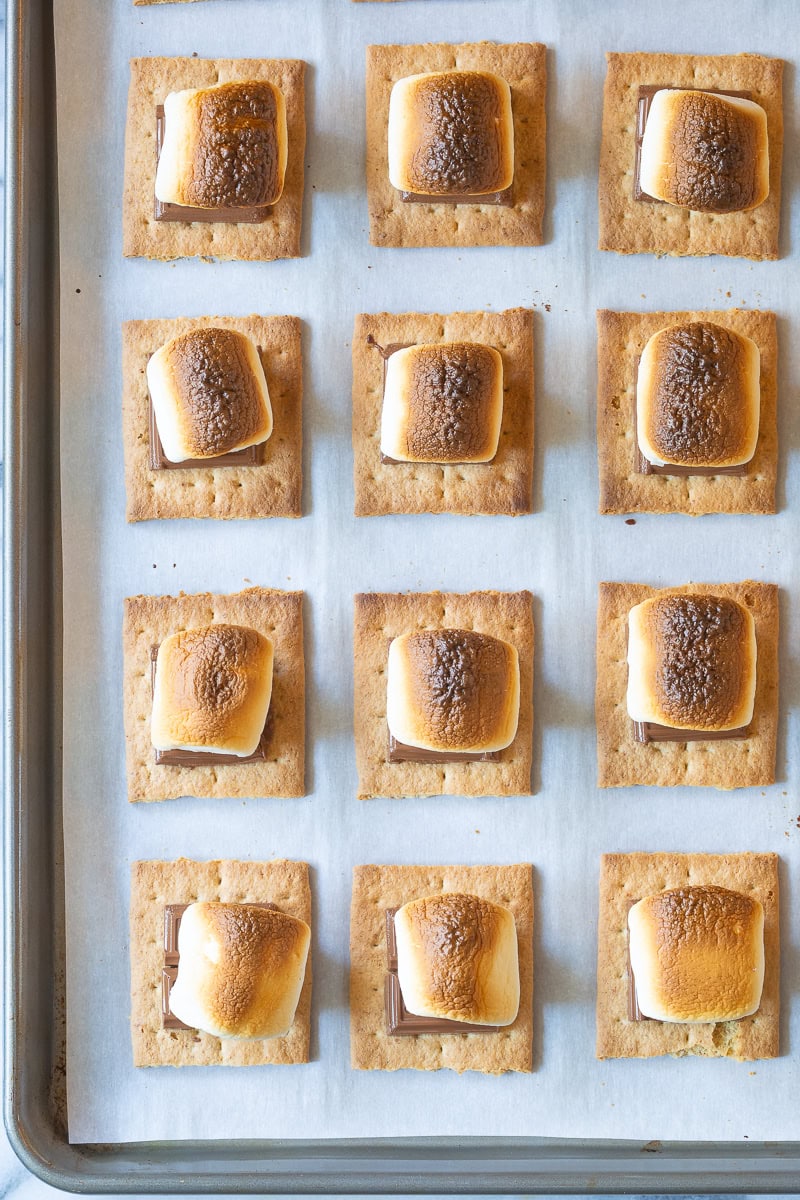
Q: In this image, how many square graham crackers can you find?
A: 12